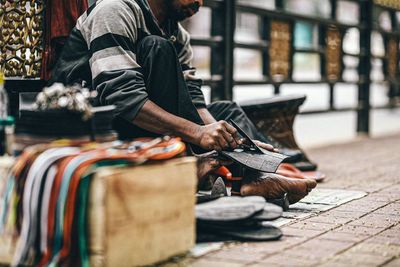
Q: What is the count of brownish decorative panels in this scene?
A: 3